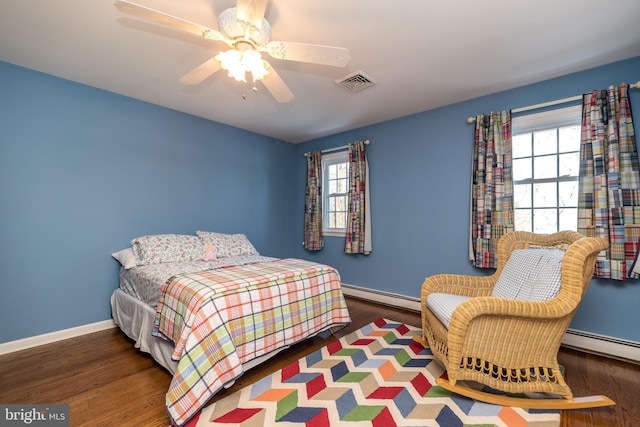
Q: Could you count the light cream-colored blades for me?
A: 5